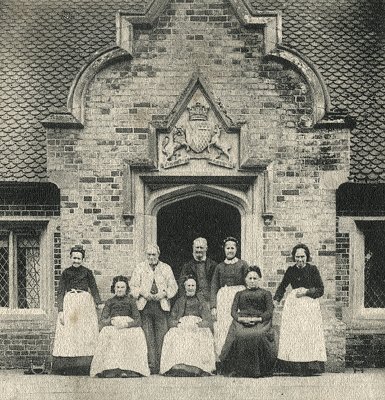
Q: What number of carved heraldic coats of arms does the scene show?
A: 1